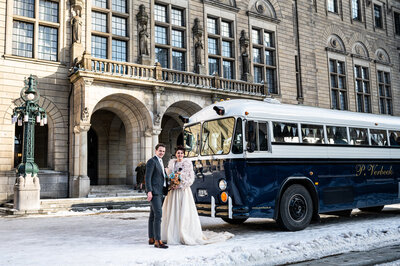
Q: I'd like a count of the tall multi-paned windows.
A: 8